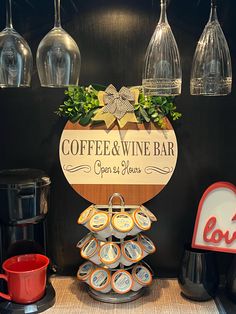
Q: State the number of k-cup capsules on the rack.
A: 14